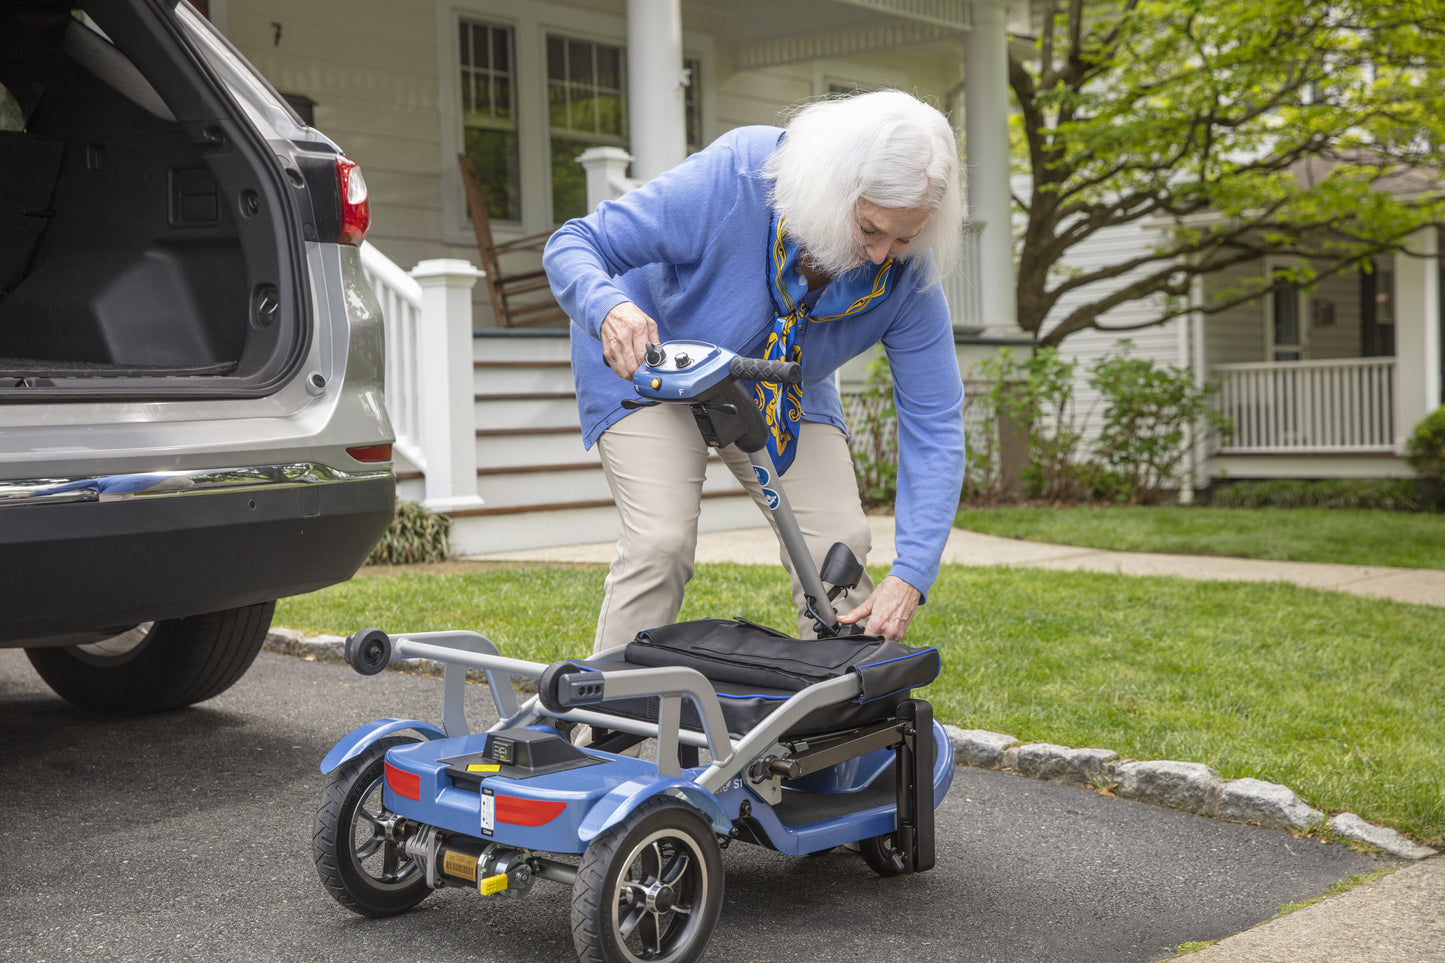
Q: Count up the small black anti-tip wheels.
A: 2